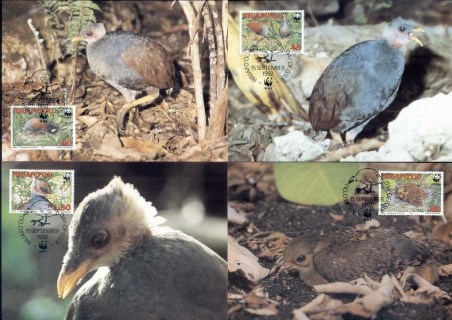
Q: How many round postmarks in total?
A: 4